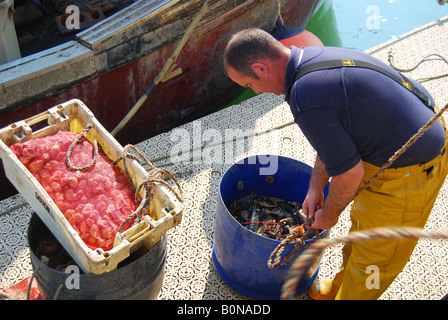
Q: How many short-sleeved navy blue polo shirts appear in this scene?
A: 1